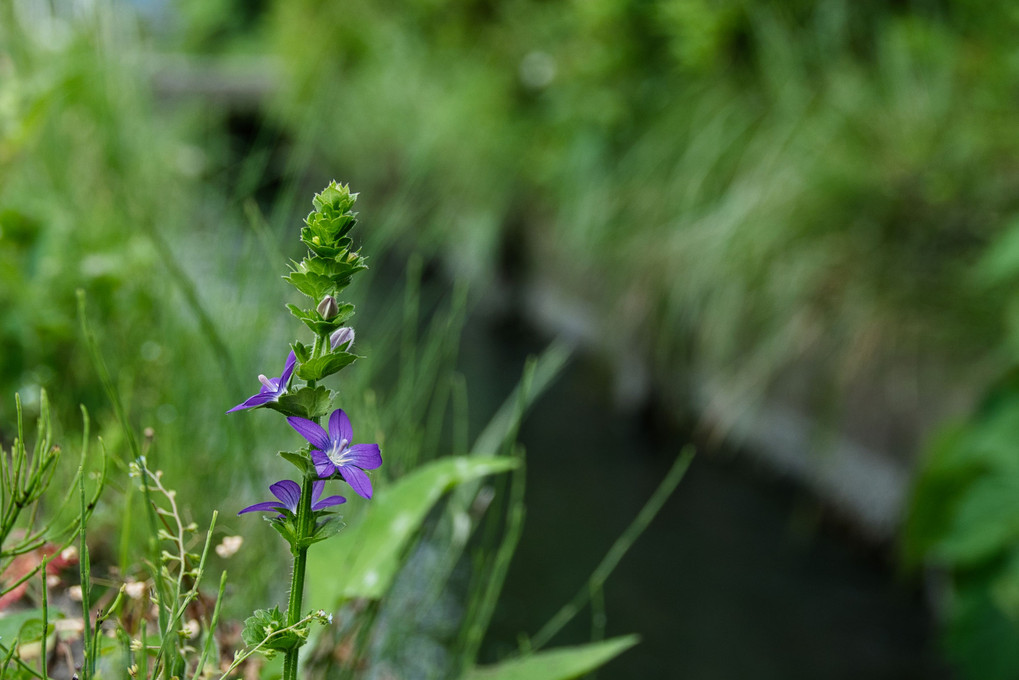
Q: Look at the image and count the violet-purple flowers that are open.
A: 3